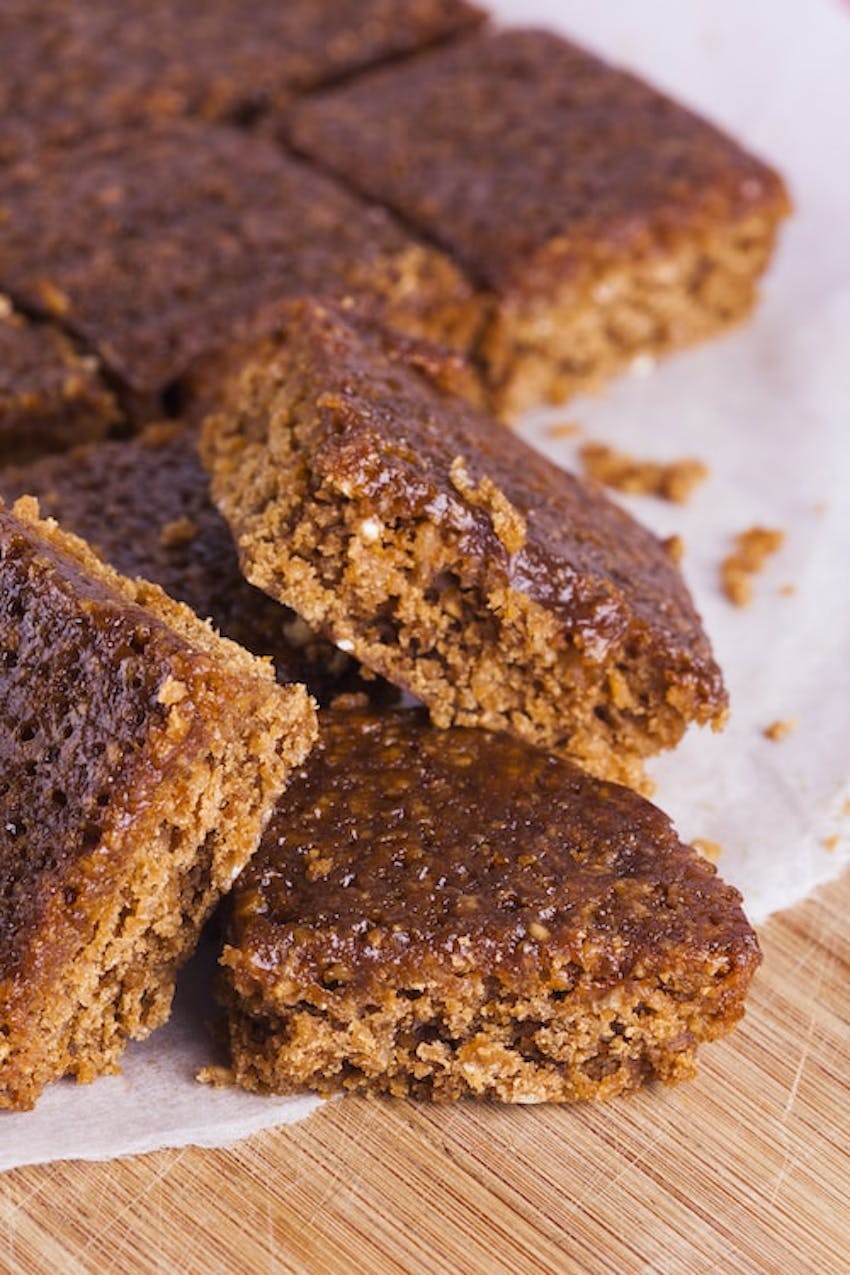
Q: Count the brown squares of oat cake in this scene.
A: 8